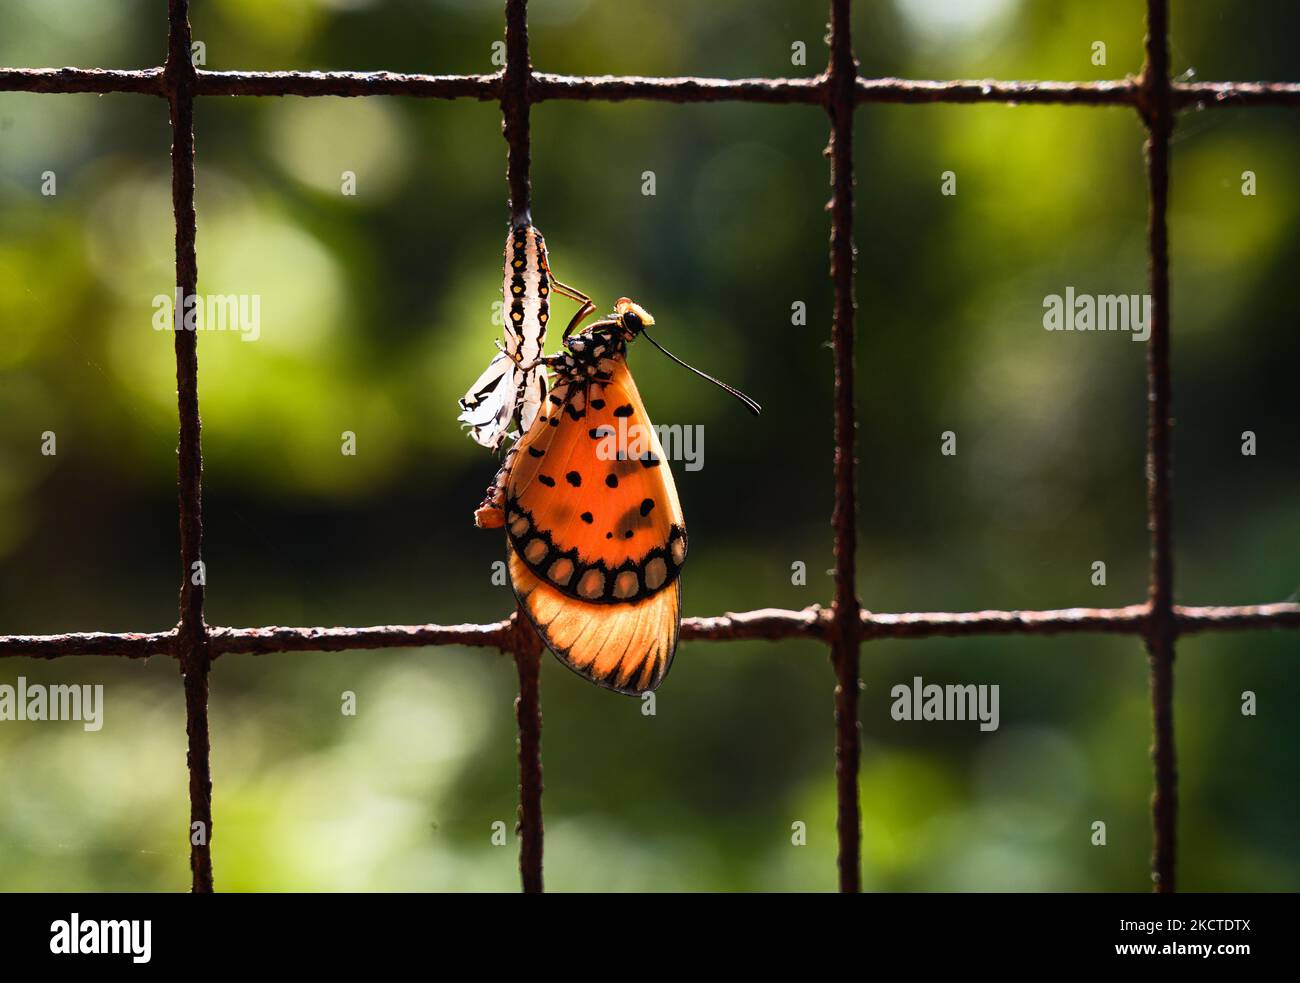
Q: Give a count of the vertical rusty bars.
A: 4